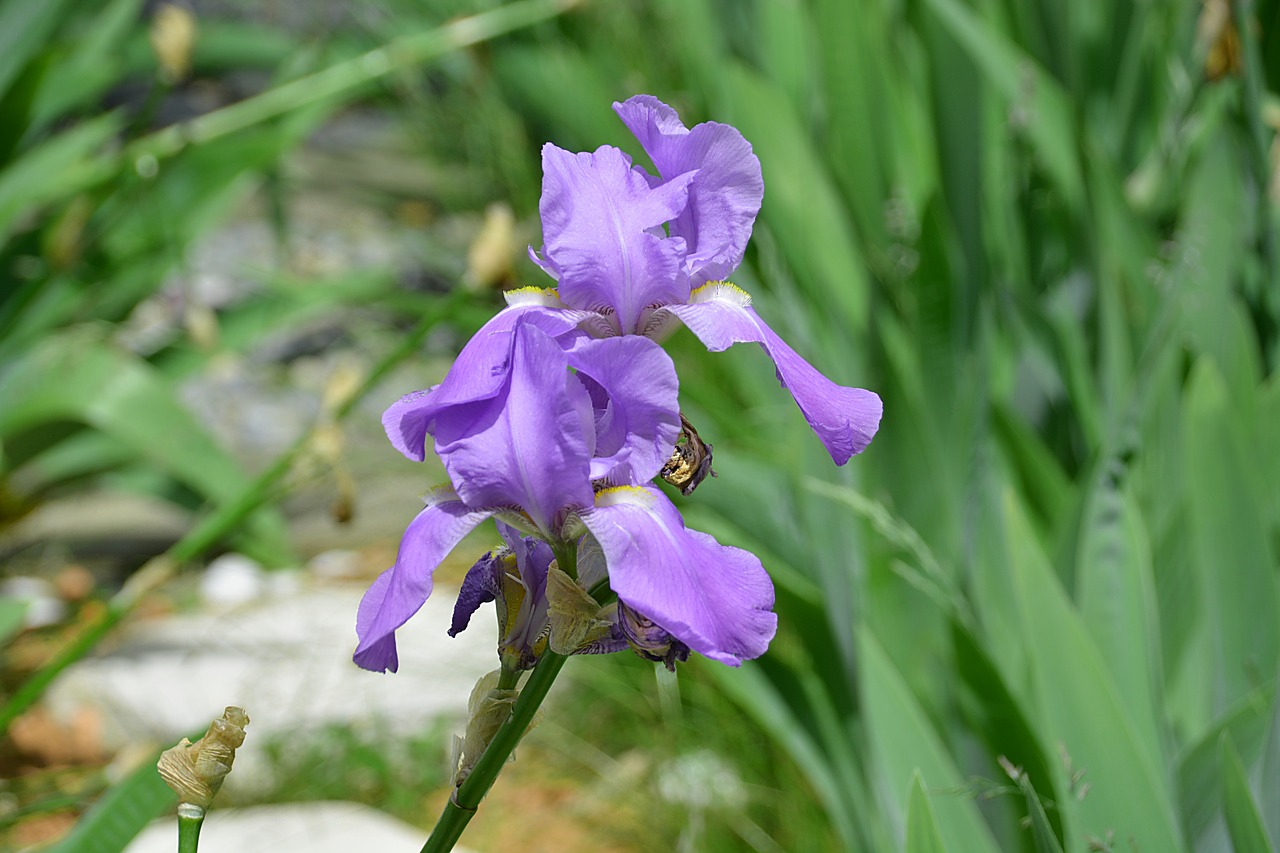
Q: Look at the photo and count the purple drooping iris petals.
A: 4